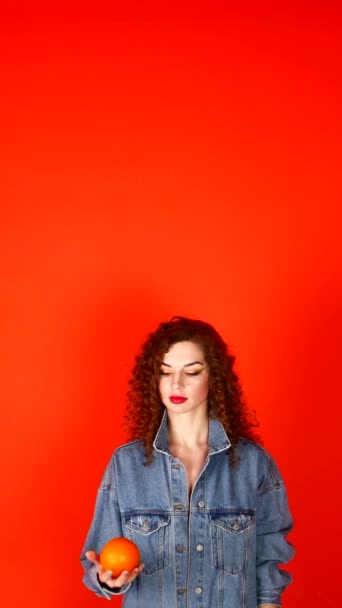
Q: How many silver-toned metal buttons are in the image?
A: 5